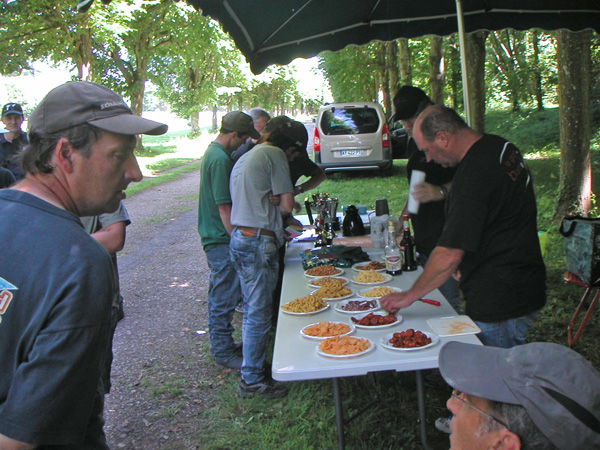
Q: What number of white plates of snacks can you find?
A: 12